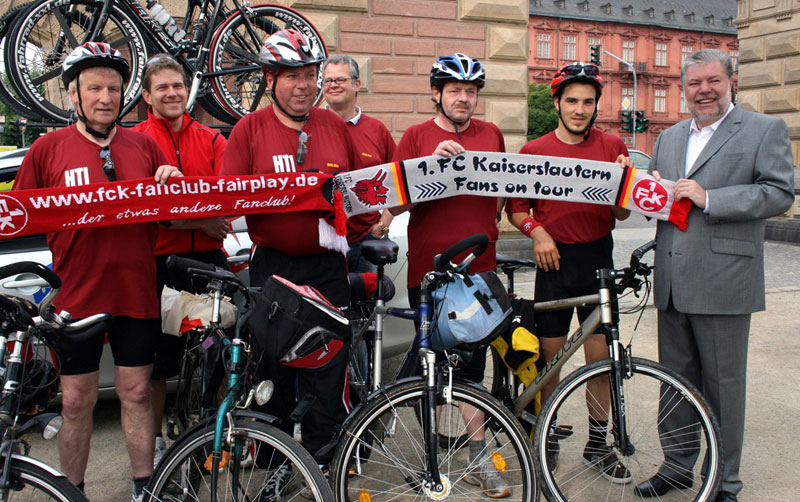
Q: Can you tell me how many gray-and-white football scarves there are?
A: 1